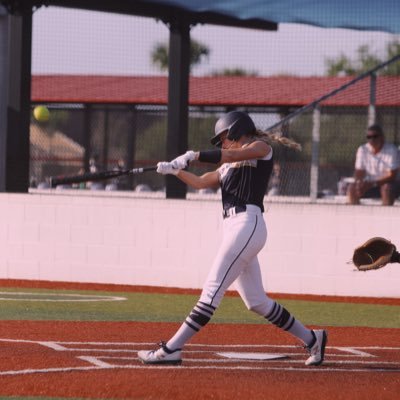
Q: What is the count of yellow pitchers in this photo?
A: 0